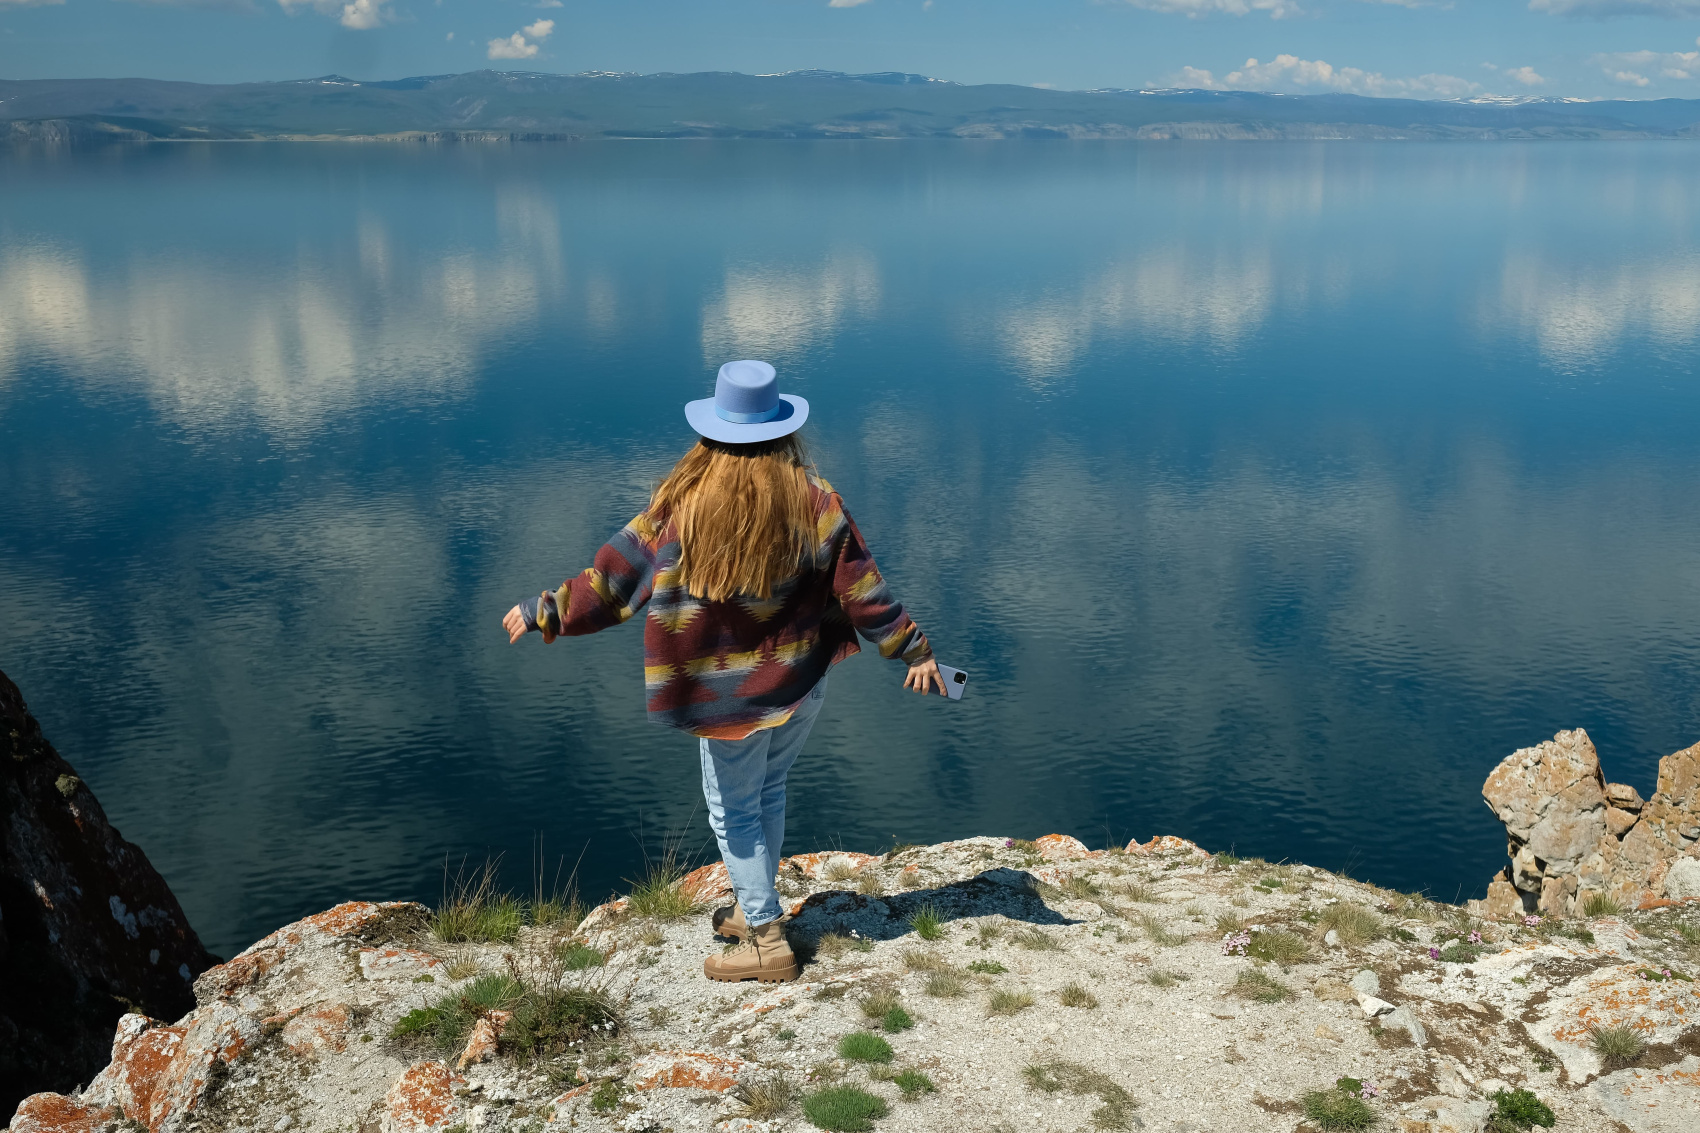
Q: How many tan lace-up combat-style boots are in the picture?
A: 2